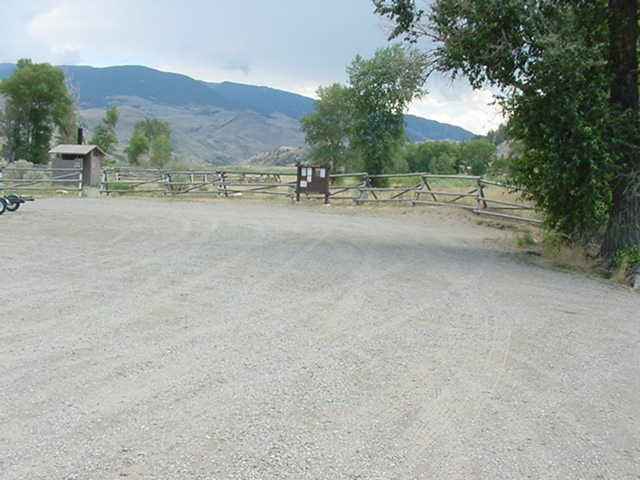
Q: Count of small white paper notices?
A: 5